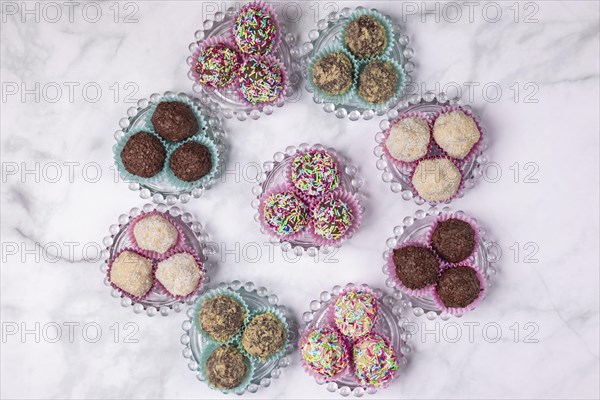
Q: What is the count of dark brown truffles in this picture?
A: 6